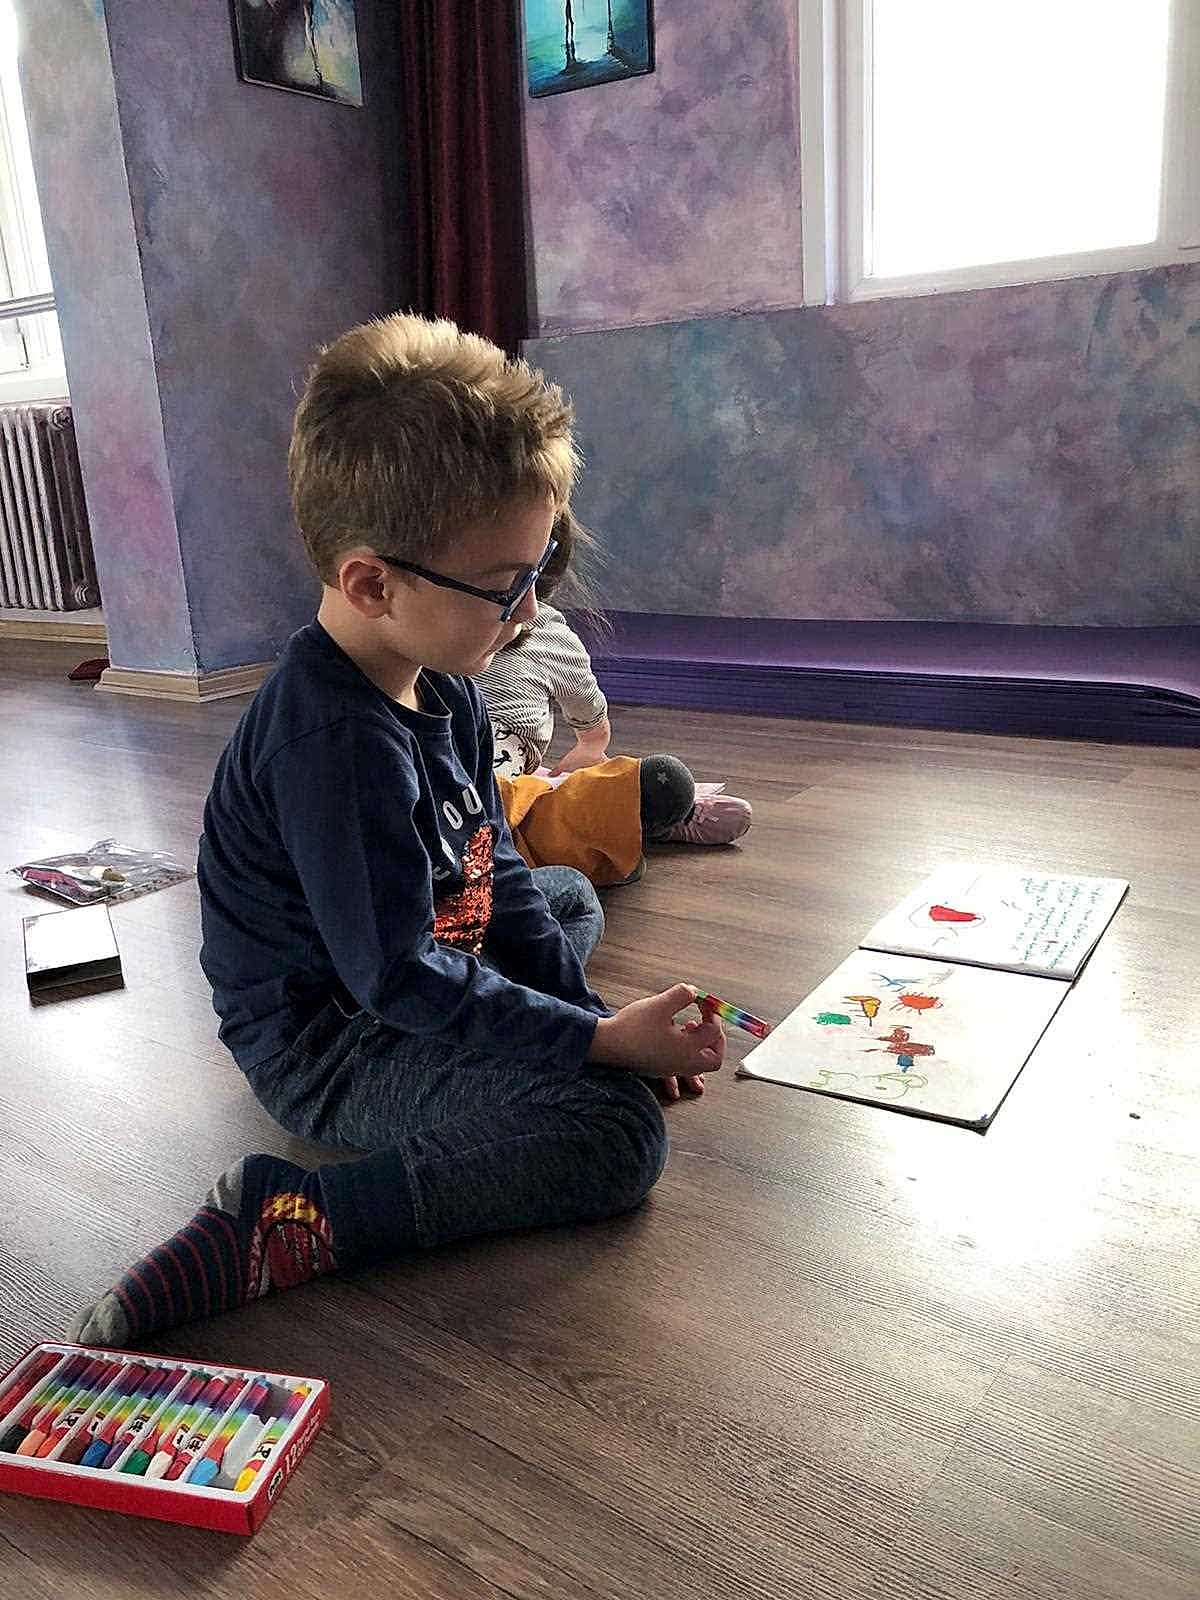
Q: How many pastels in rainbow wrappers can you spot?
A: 12